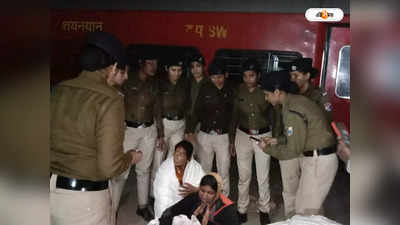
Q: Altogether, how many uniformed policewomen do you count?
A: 9